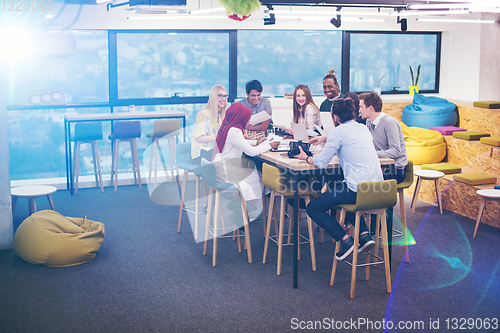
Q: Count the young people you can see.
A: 8